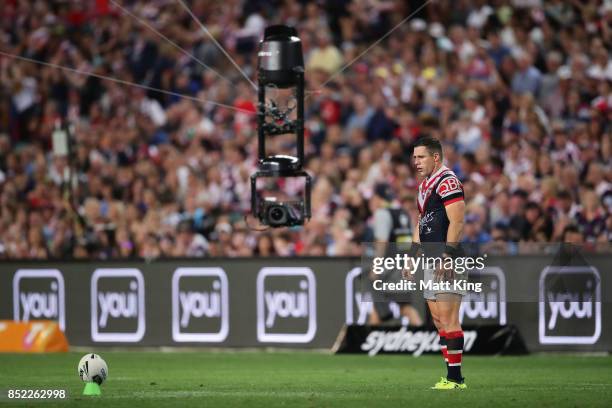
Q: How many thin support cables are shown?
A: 4